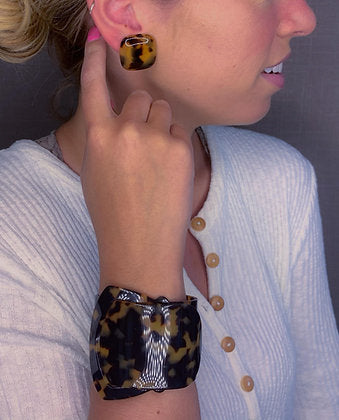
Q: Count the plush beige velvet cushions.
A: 0